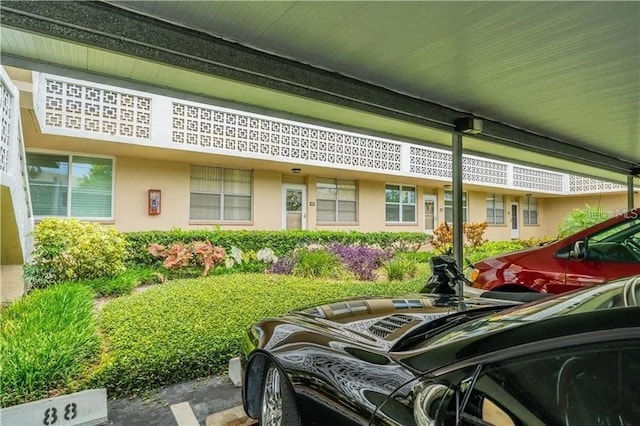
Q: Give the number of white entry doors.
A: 3